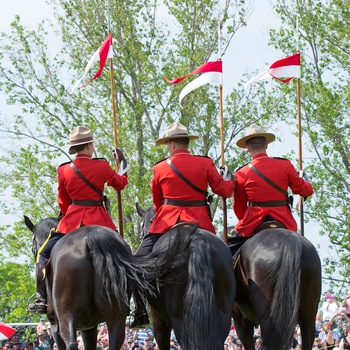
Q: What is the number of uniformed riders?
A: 3